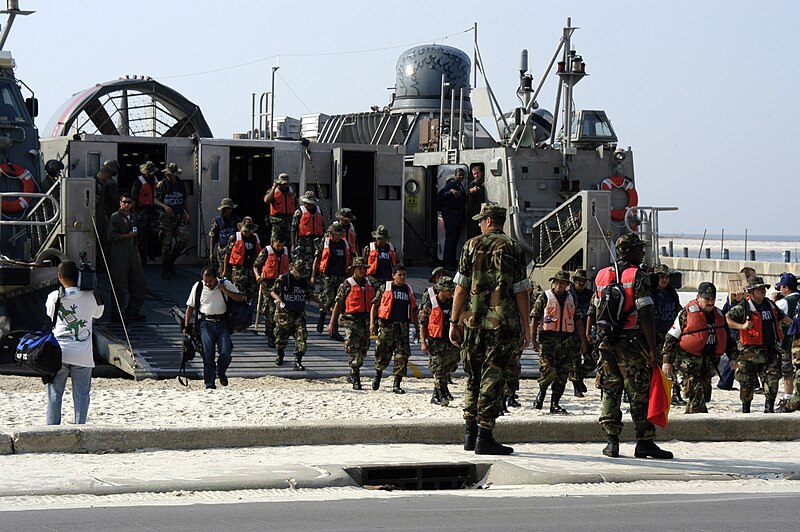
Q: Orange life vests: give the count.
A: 15